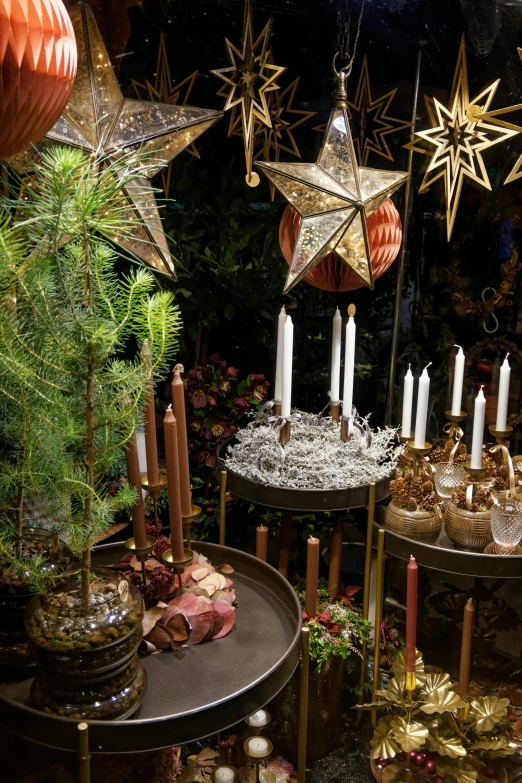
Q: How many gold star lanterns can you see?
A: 2